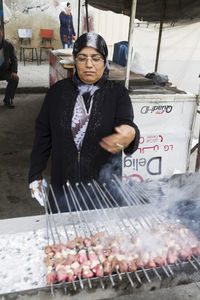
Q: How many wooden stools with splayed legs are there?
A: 0